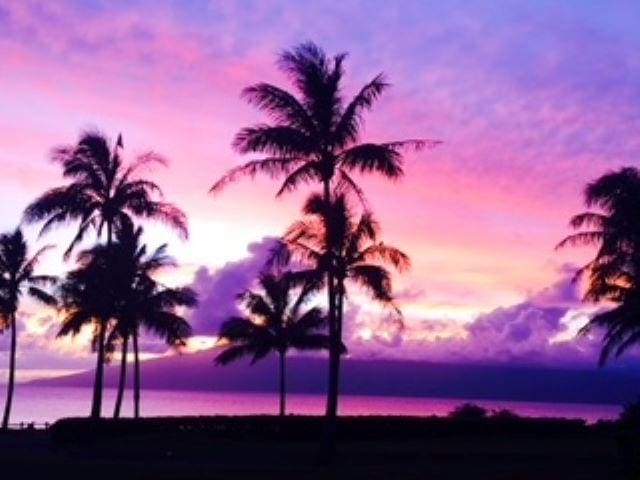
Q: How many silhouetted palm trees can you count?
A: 8